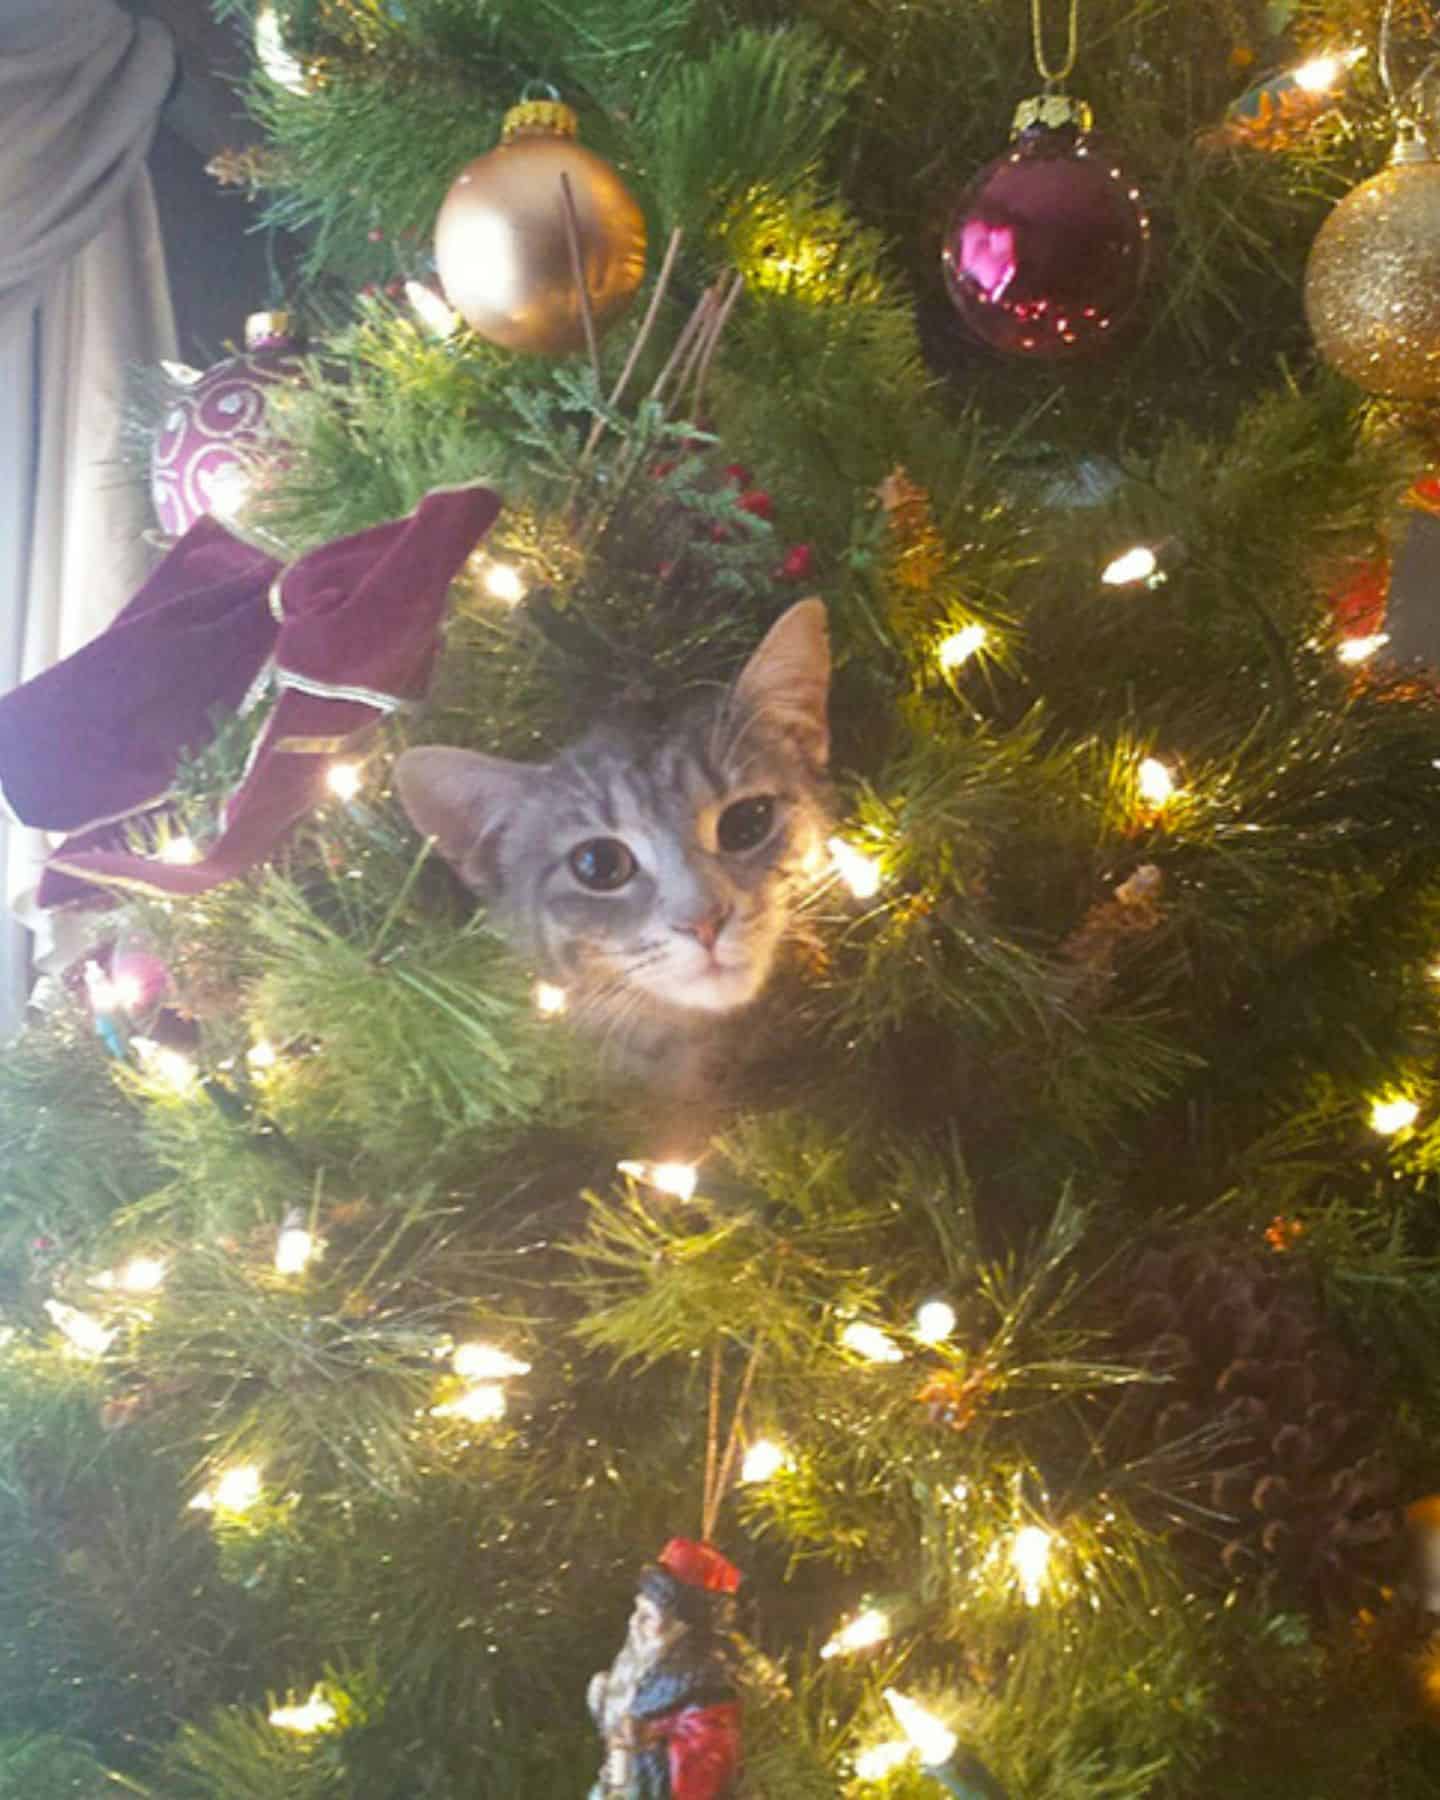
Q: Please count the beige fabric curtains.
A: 1